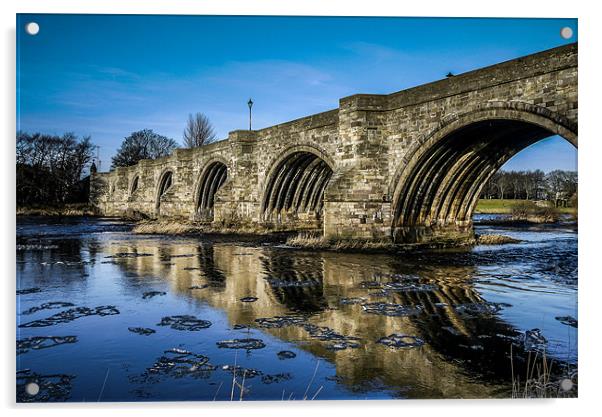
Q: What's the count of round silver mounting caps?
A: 4